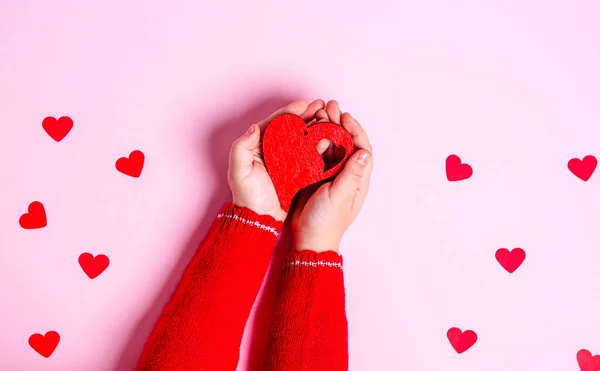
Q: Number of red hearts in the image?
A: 11